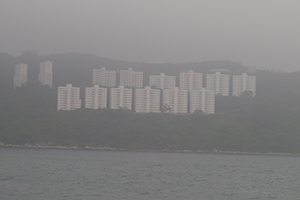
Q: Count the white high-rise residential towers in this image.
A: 14